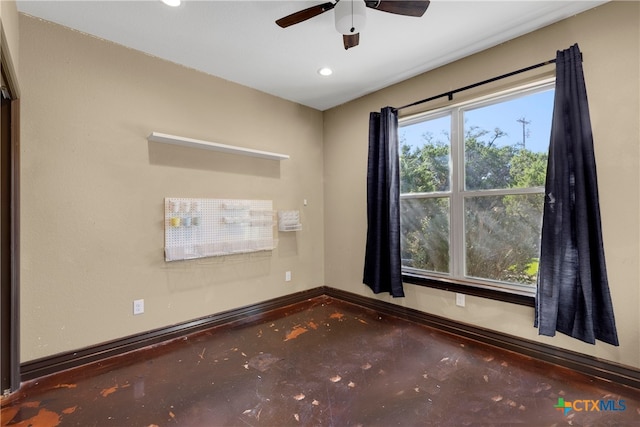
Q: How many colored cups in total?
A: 3